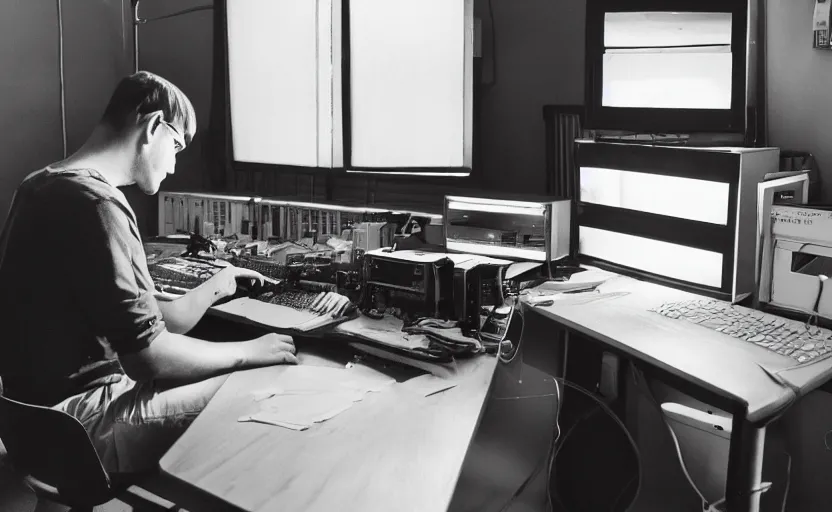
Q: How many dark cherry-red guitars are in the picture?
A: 0